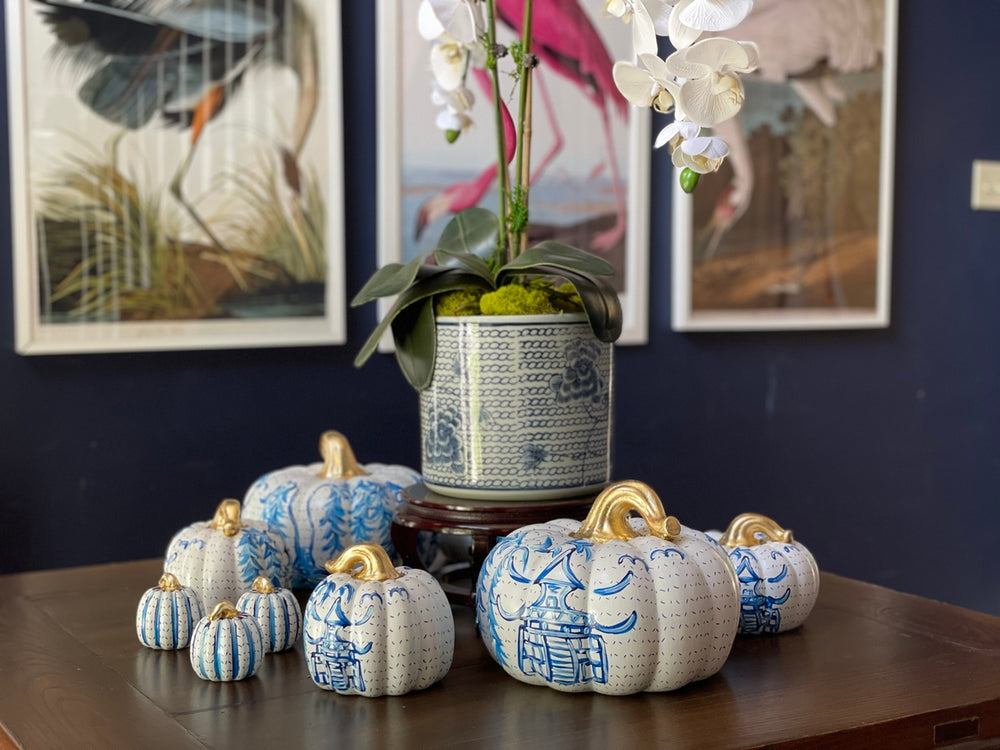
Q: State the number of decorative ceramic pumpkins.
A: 8